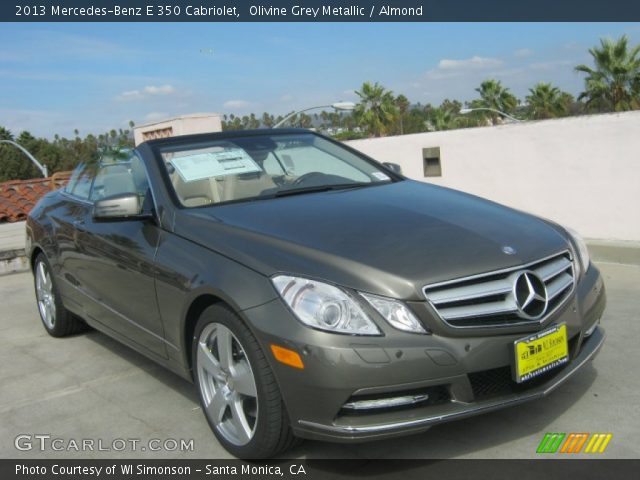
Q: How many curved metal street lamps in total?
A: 3